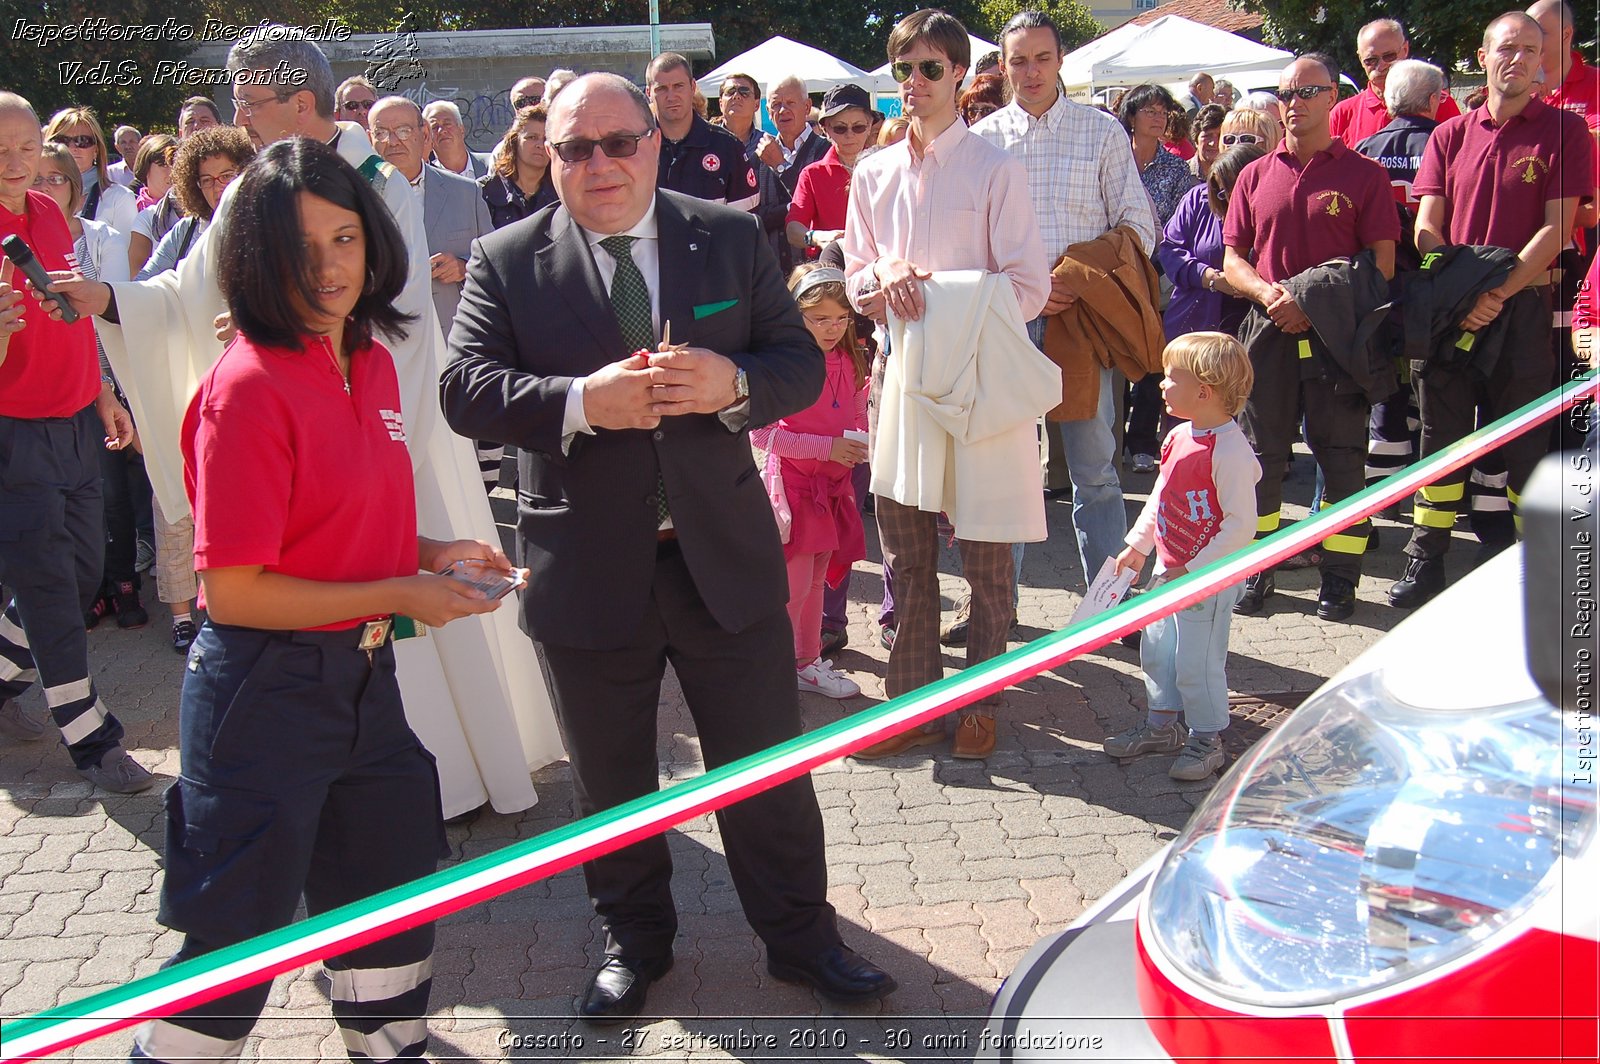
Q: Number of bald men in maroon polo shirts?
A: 2